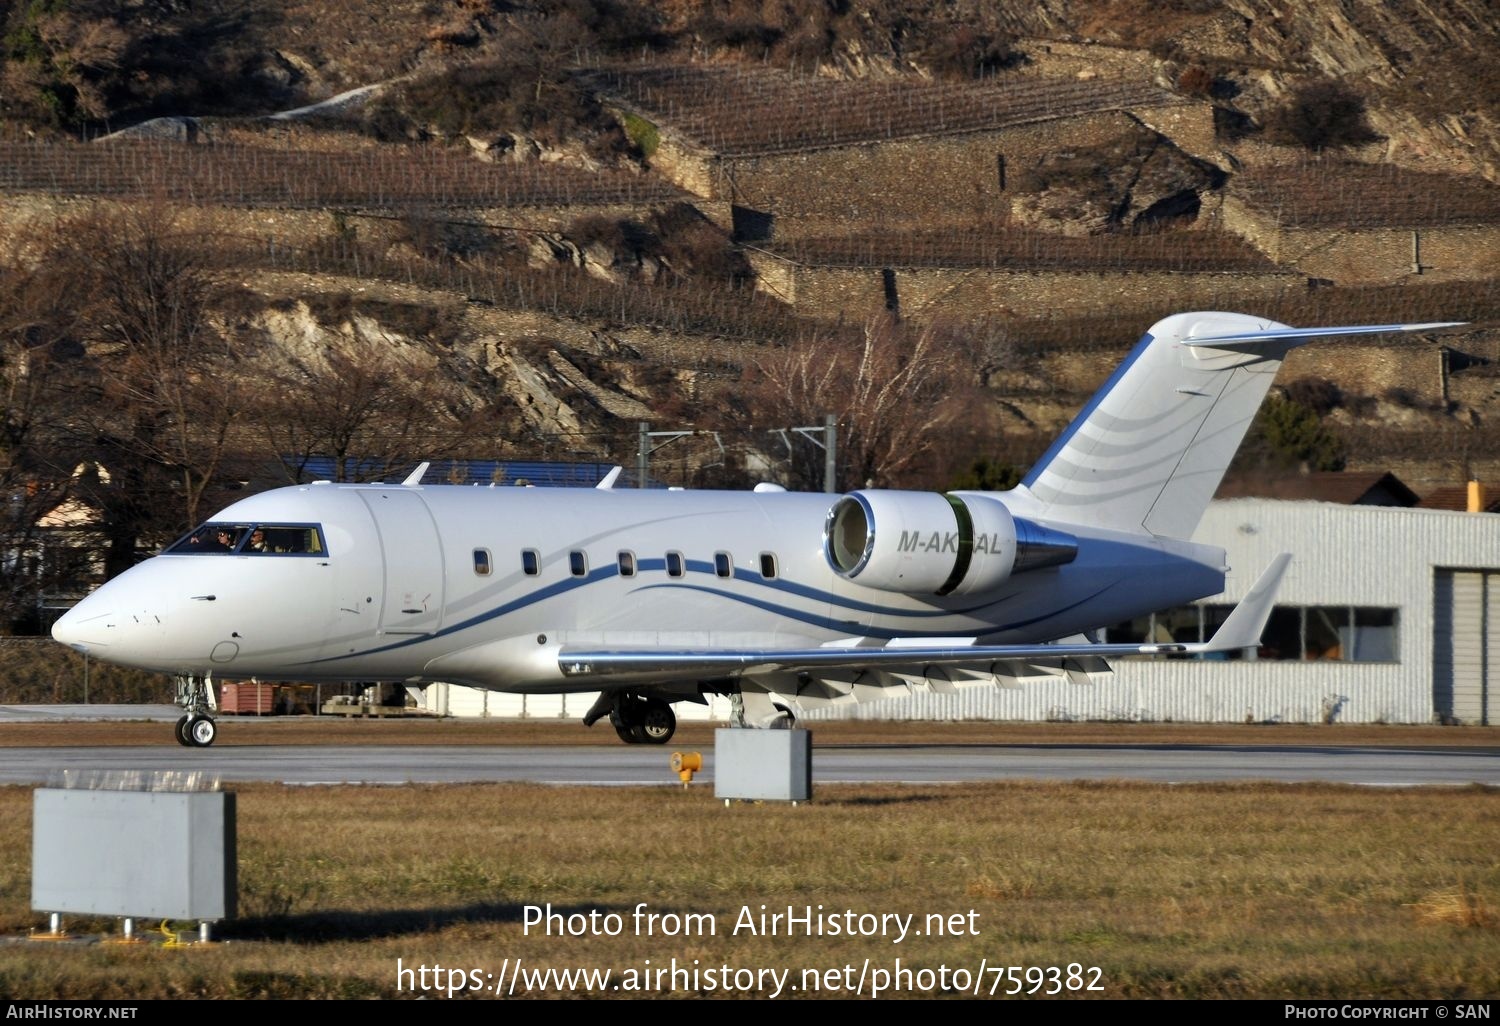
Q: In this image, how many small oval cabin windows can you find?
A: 7